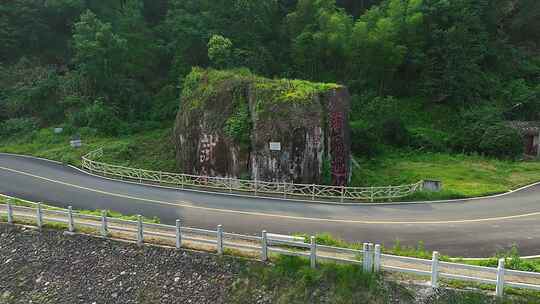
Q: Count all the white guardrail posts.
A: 14